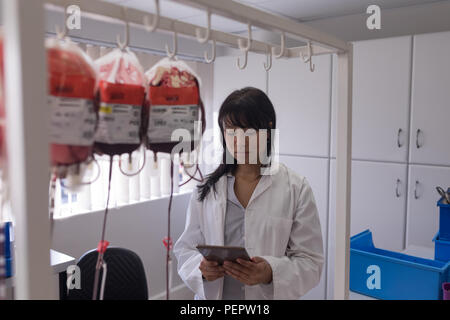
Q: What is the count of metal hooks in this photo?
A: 12